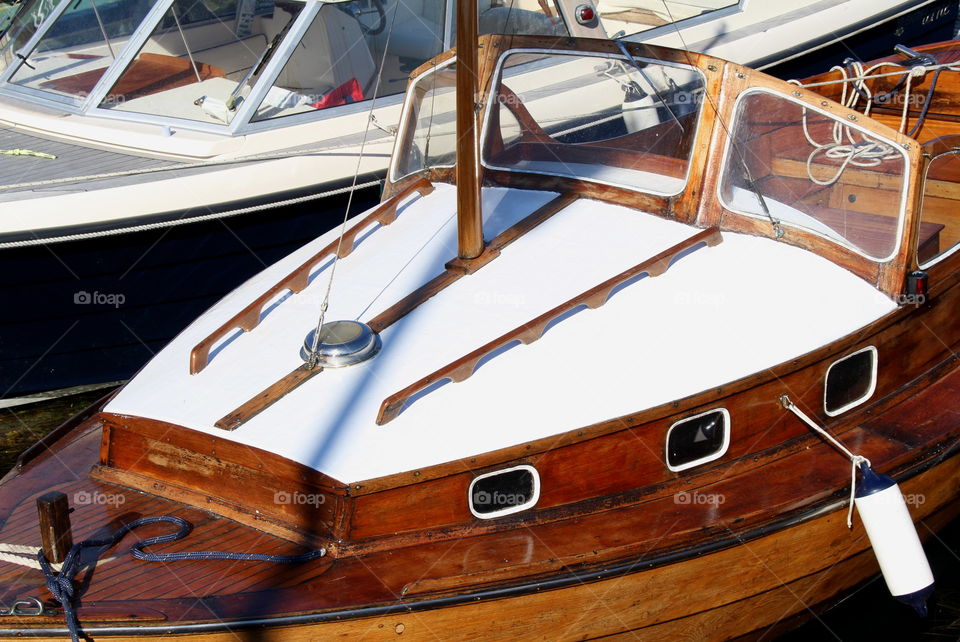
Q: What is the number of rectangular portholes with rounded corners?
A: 3